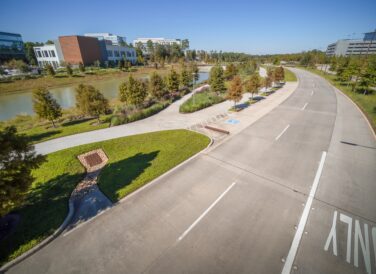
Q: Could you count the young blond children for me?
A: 0